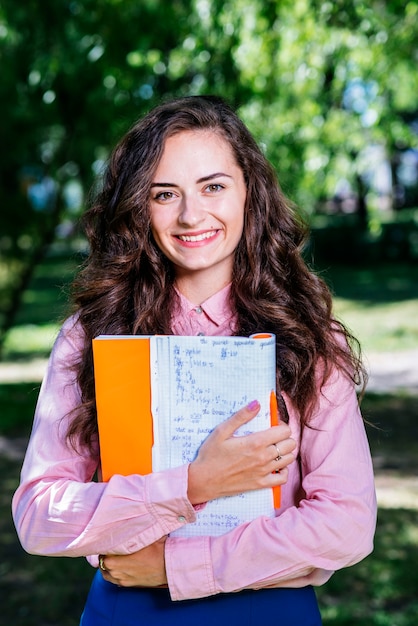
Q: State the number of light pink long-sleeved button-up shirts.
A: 1